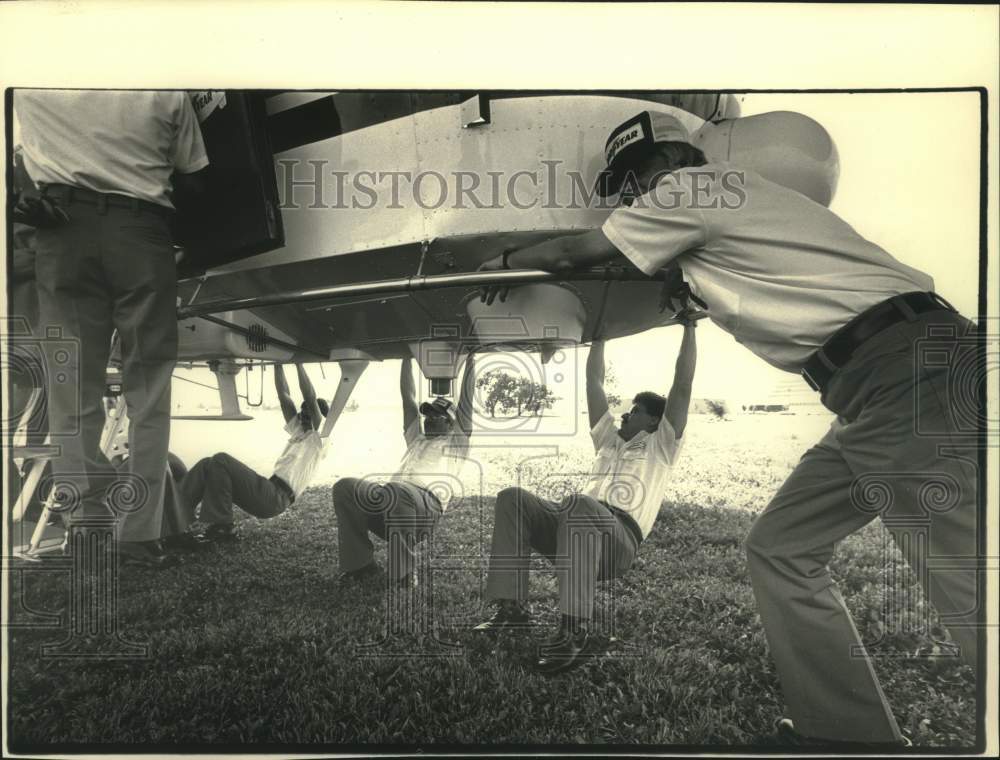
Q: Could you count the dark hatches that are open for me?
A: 1